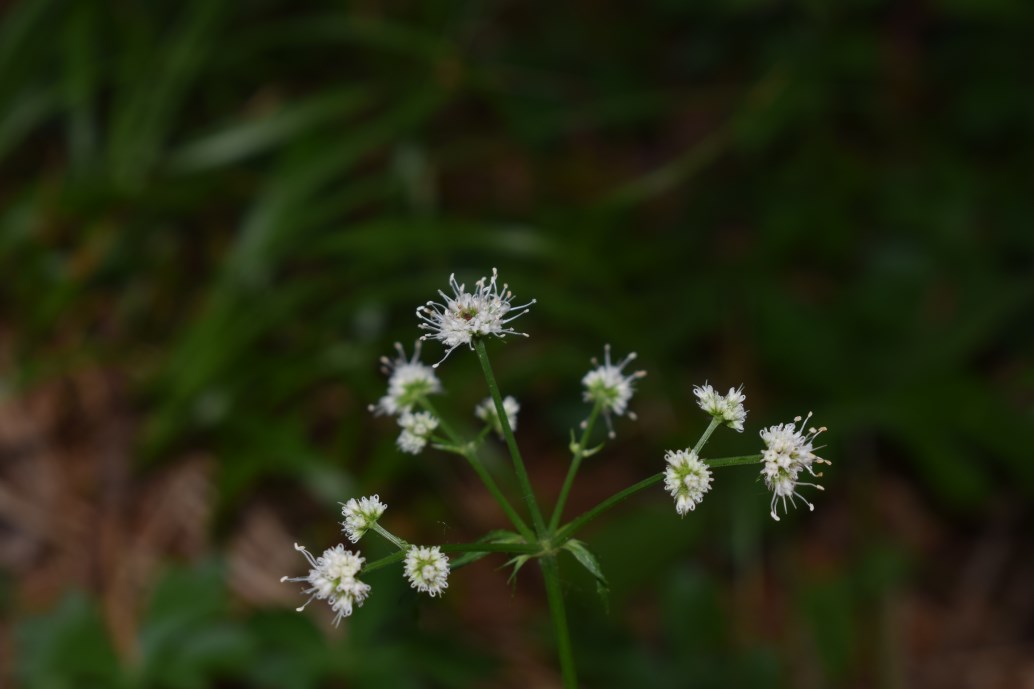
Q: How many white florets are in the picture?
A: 11